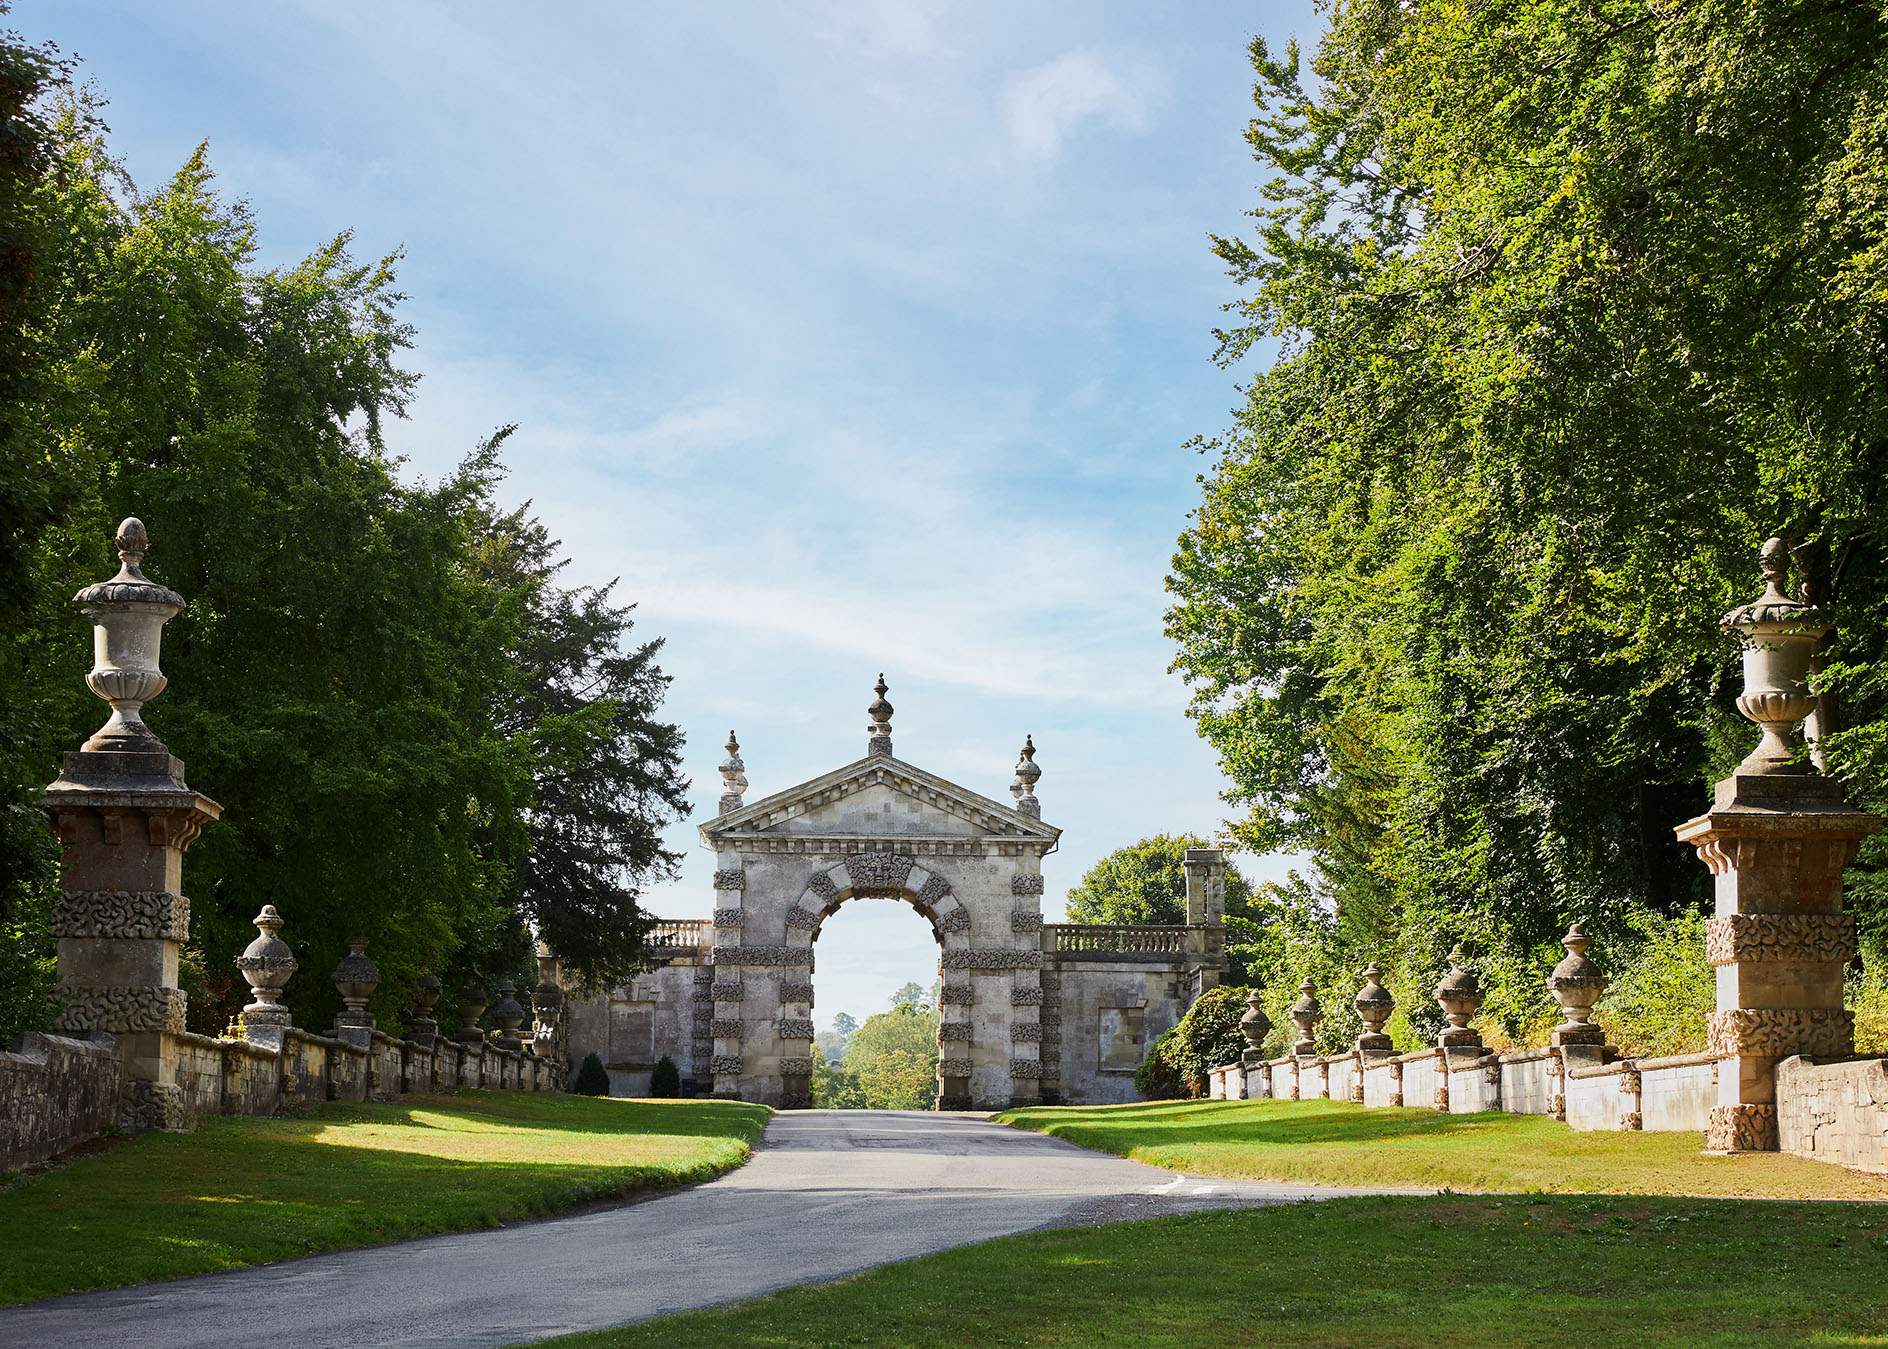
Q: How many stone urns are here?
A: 15